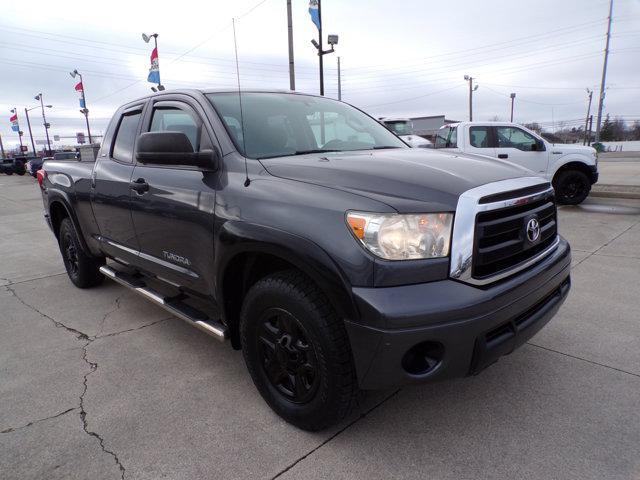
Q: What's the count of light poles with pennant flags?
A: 4